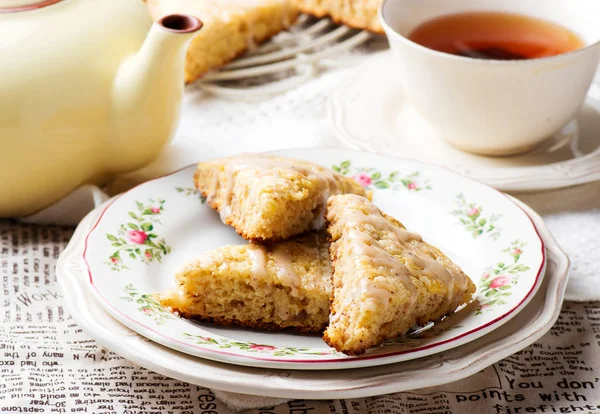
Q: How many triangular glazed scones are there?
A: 3